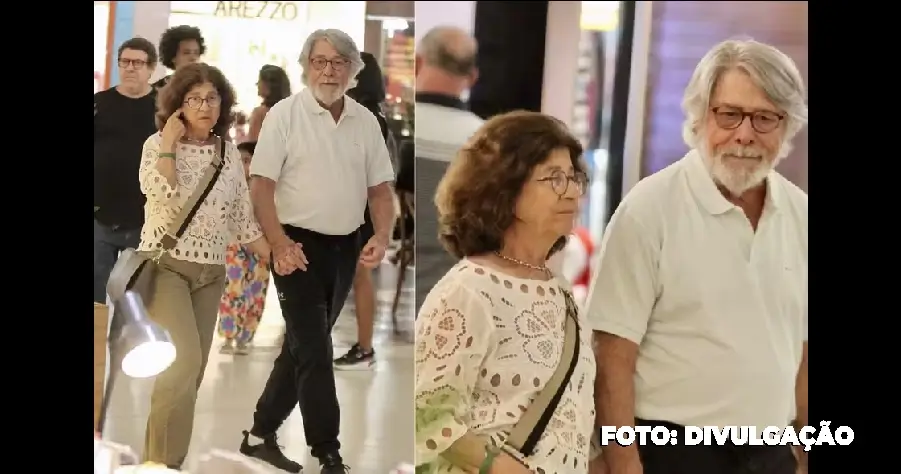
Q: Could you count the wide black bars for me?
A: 2